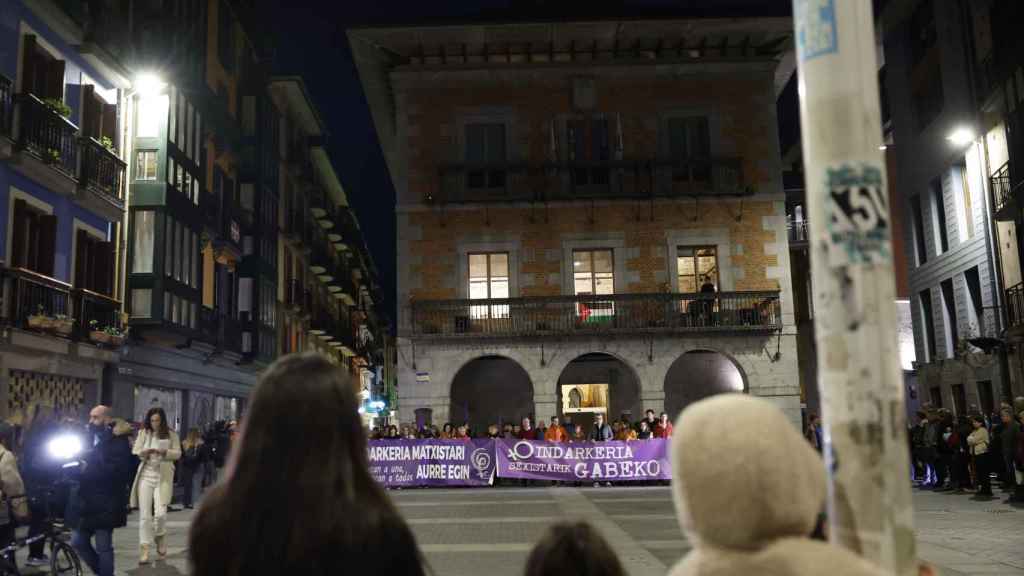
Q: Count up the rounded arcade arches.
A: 3